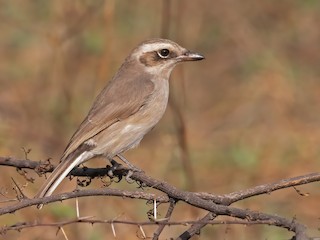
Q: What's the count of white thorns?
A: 5